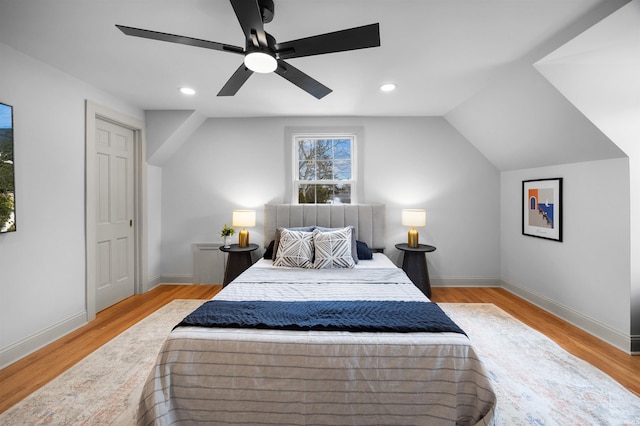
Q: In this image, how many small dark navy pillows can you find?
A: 2